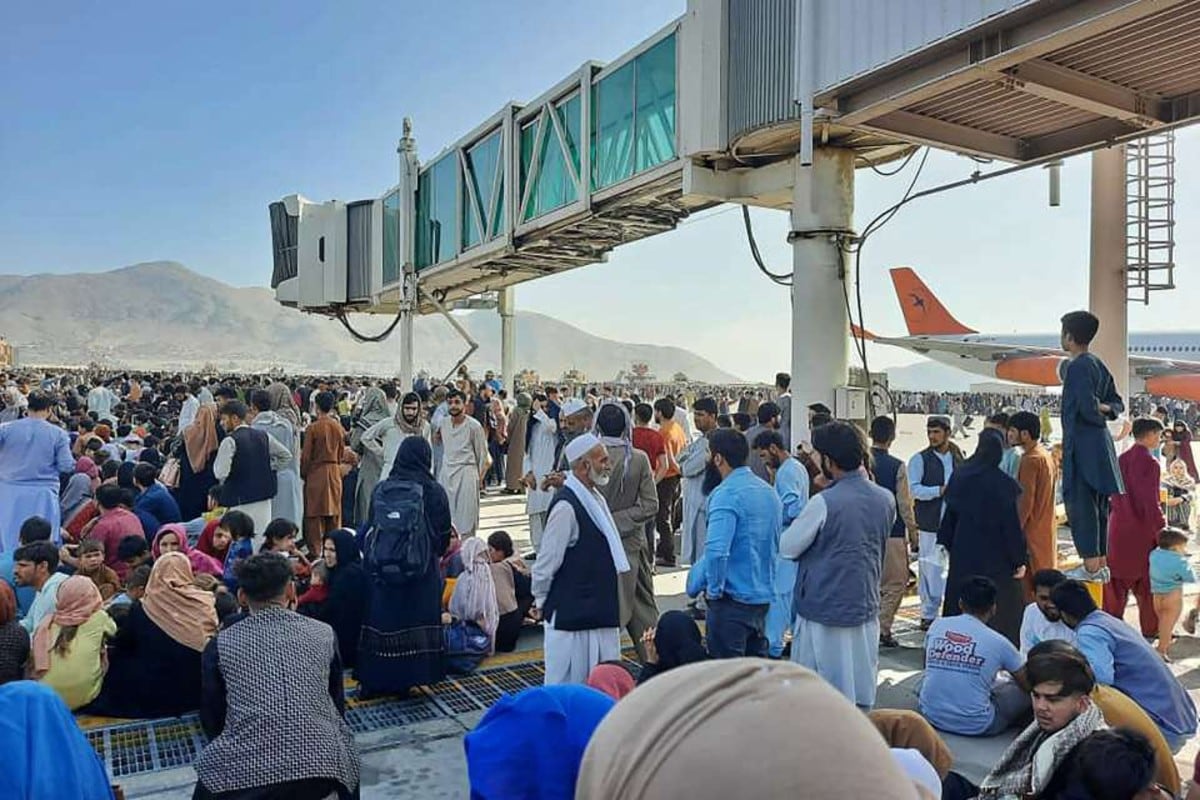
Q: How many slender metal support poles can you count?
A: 2